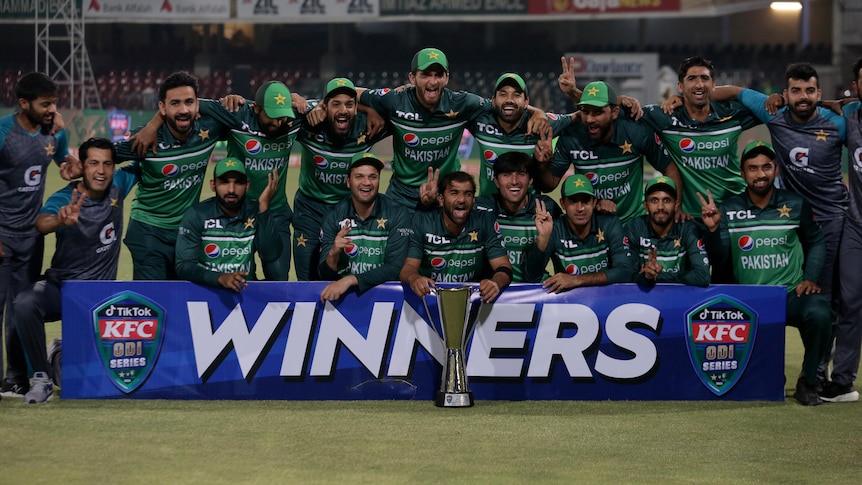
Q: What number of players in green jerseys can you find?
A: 14